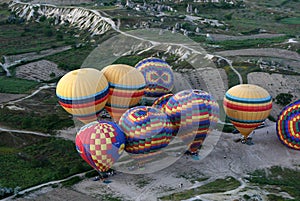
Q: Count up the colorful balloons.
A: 9